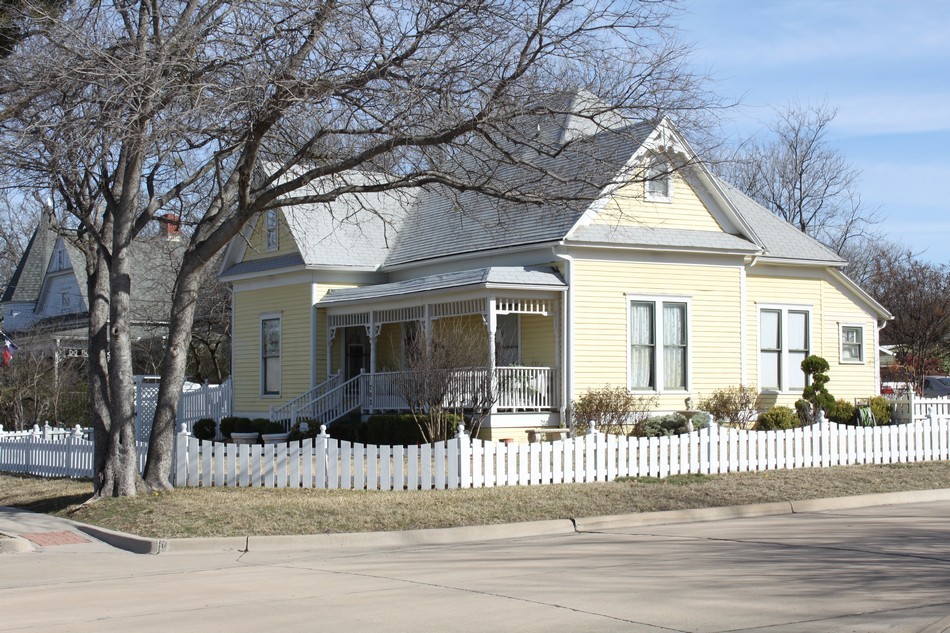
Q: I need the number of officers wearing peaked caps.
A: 0